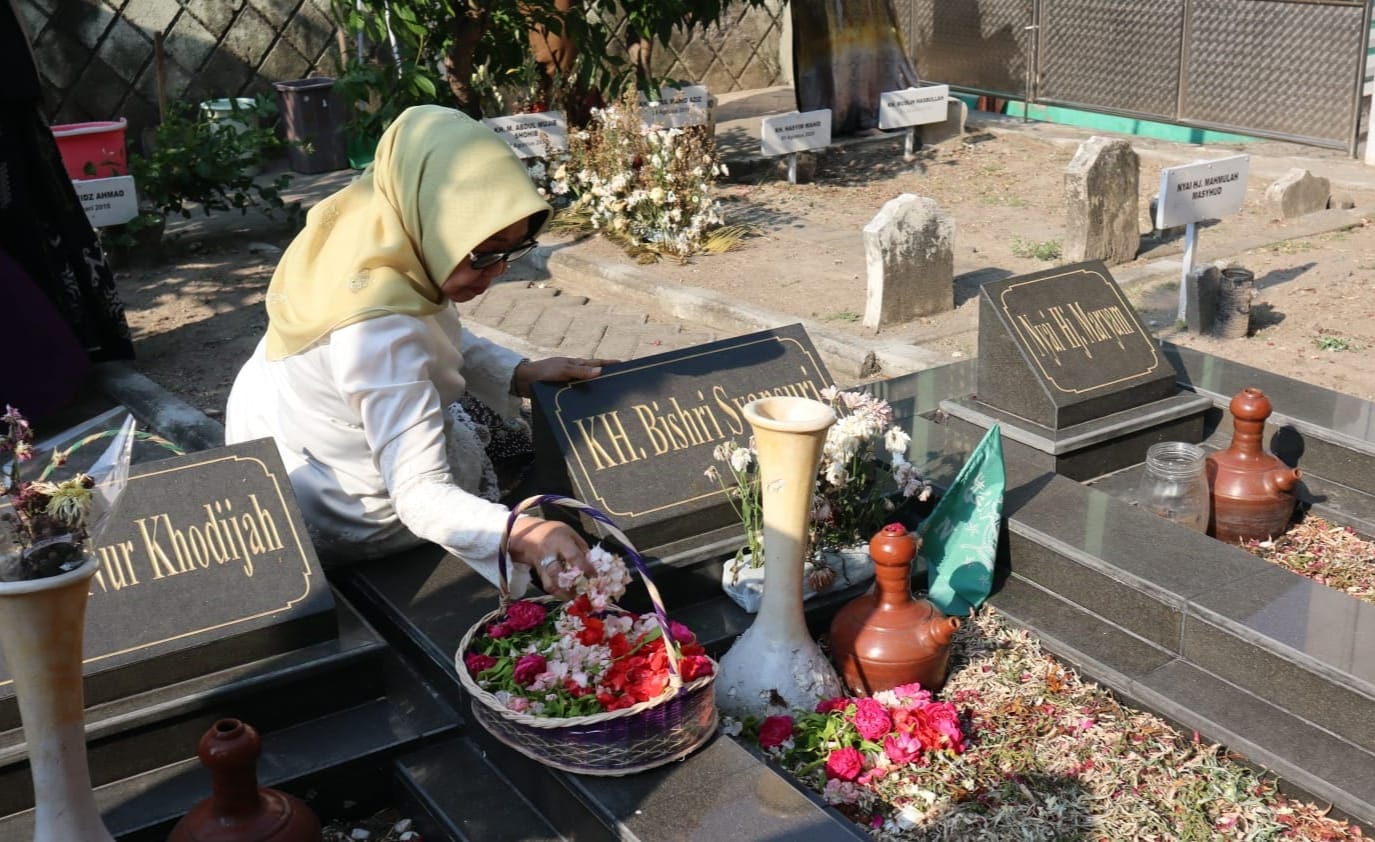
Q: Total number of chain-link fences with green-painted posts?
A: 0